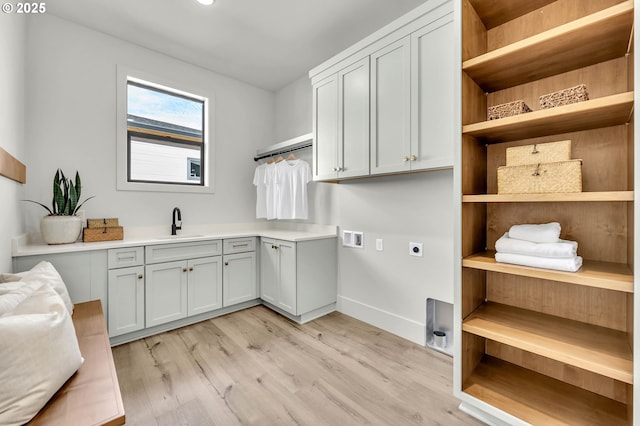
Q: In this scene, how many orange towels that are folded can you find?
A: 0